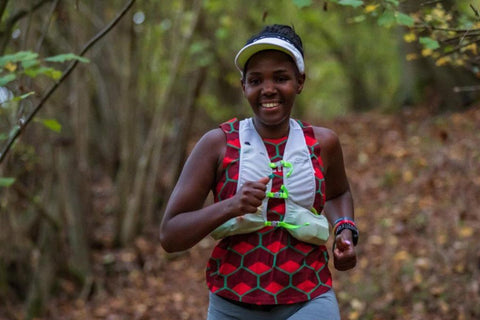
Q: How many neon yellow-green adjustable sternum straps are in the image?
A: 3